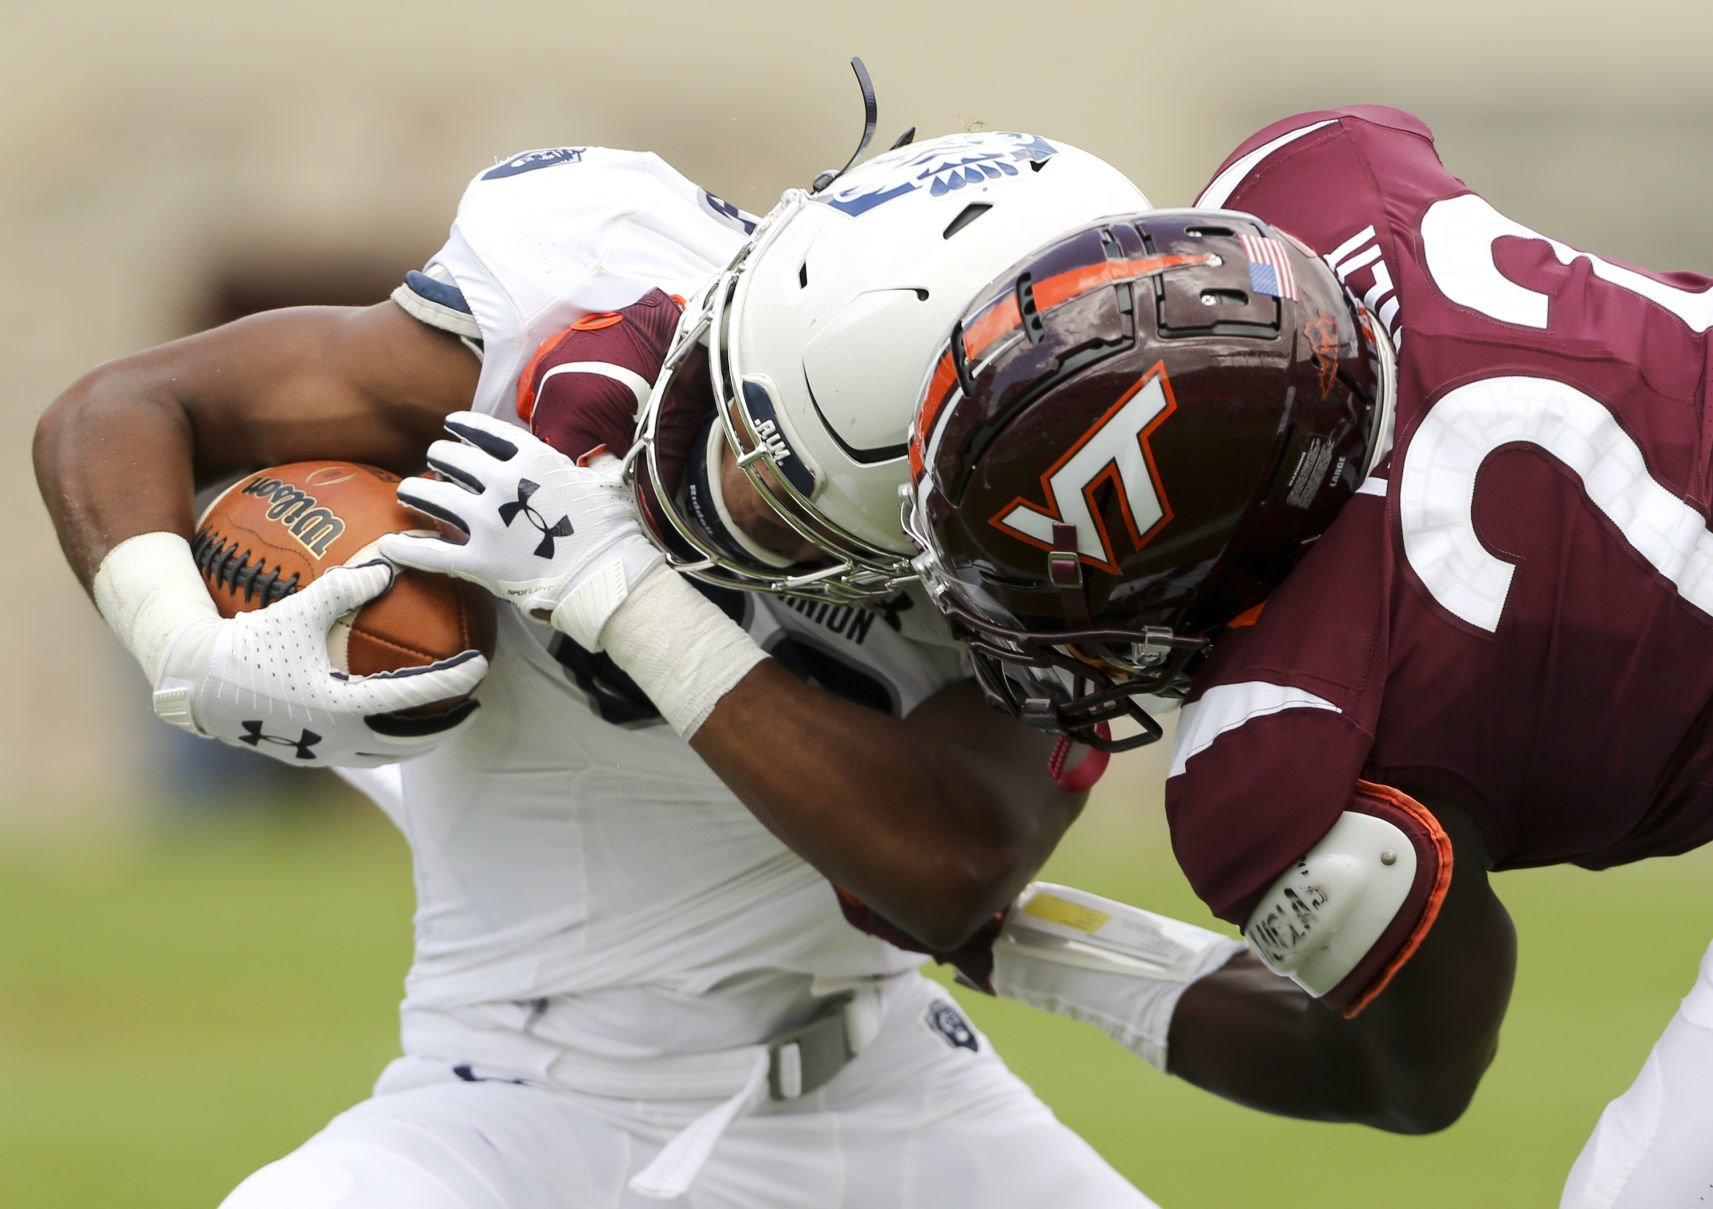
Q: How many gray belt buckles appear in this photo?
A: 1